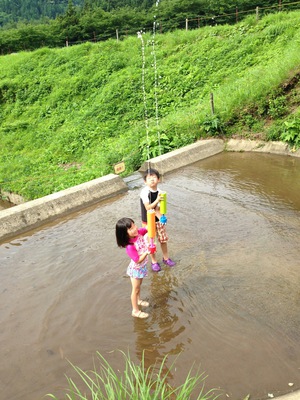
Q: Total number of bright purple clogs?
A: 2